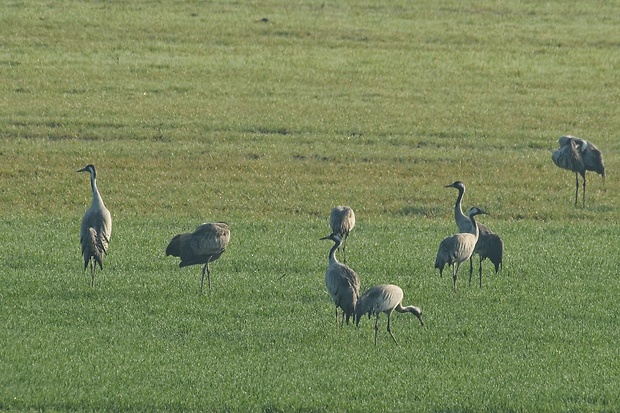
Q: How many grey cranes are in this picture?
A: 8